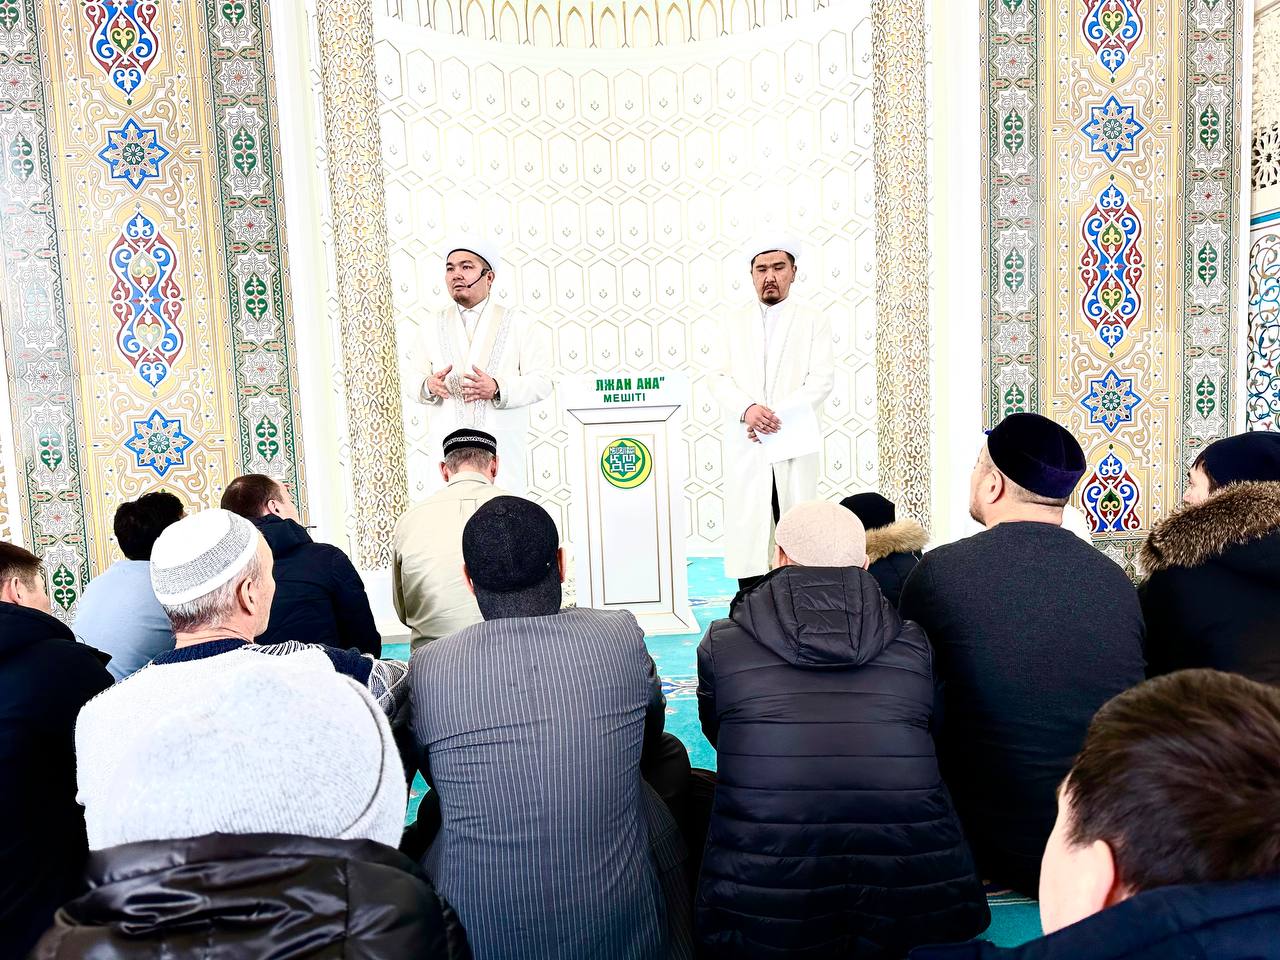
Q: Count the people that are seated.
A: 12